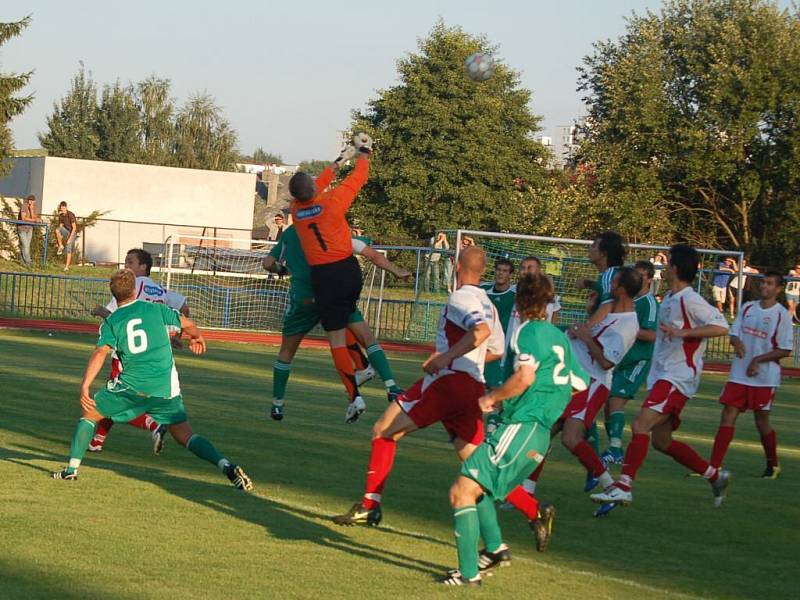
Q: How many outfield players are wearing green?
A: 6